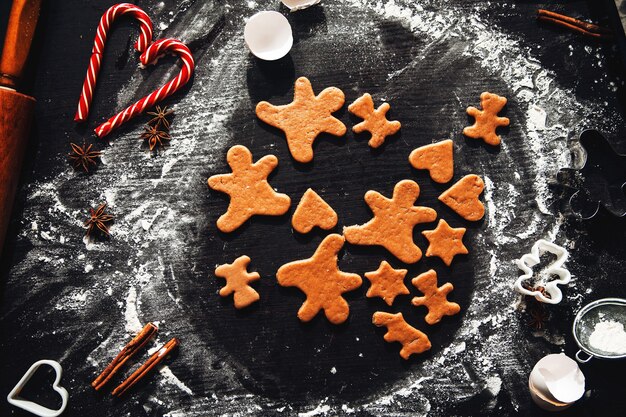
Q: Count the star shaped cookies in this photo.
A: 2